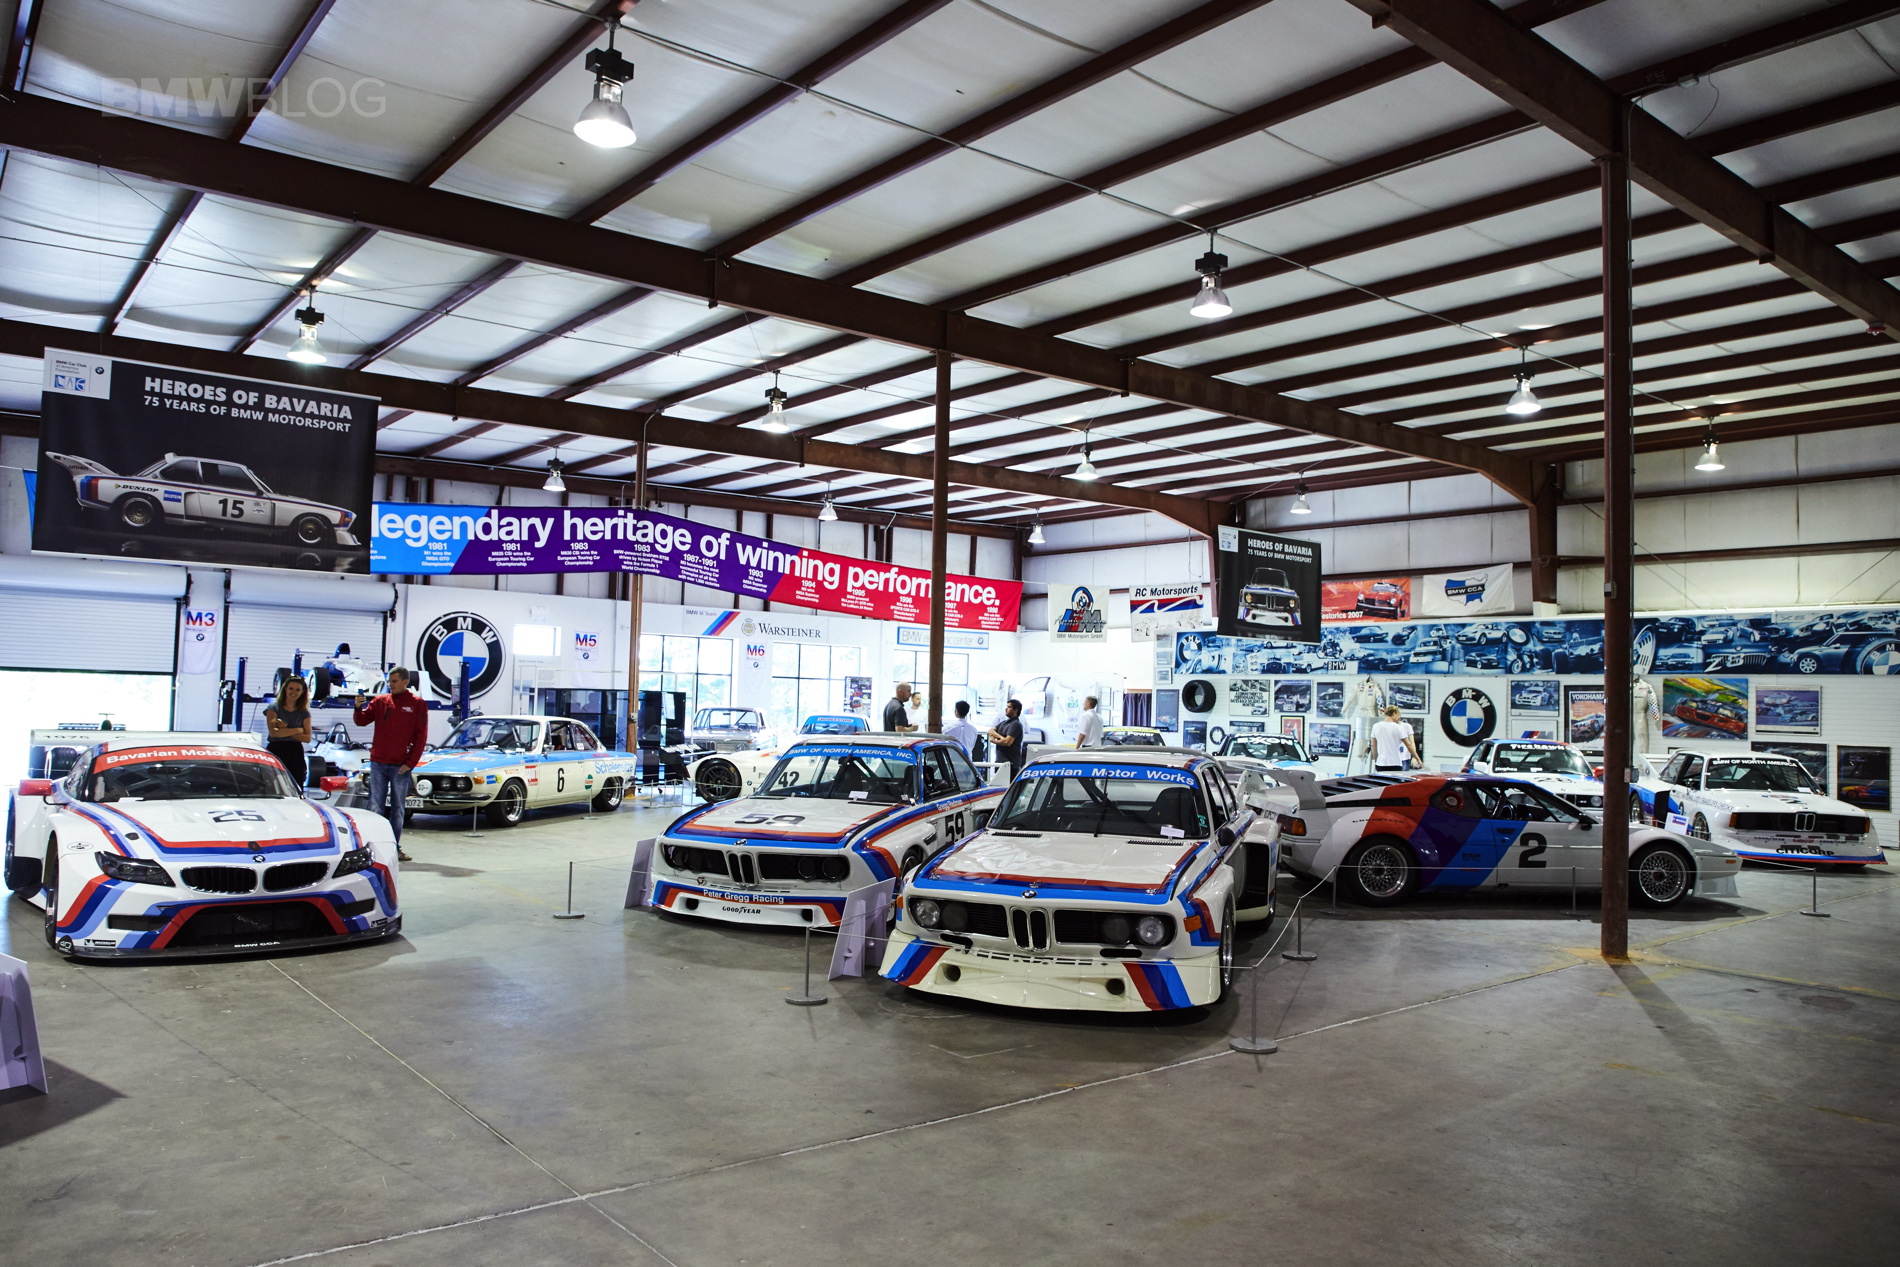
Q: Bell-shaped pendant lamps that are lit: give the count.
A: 11